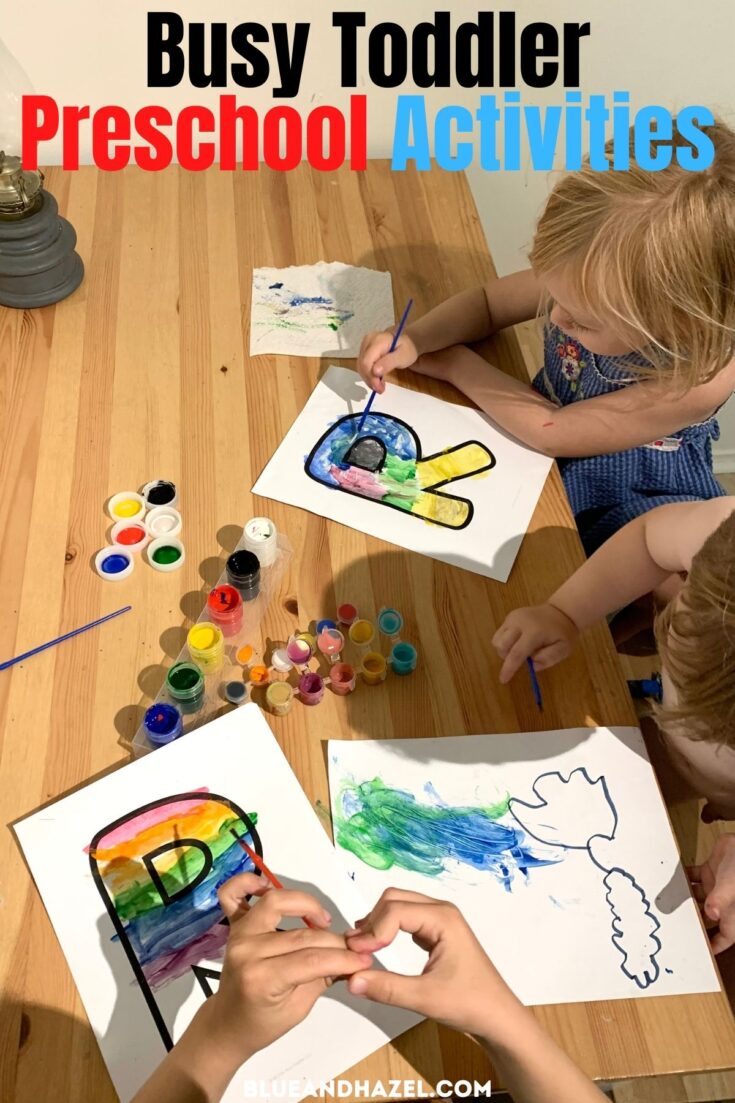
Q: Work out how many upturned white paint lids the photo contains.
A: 6